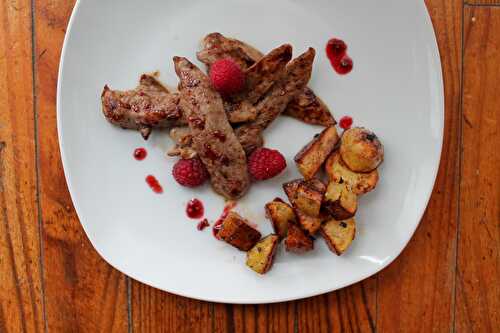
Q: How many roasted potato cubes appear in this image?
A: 11